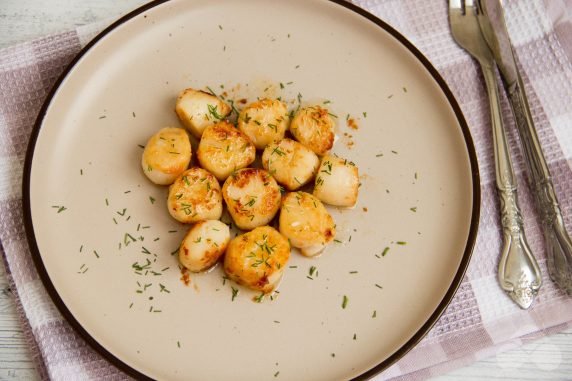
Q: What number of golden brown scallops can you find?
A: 12